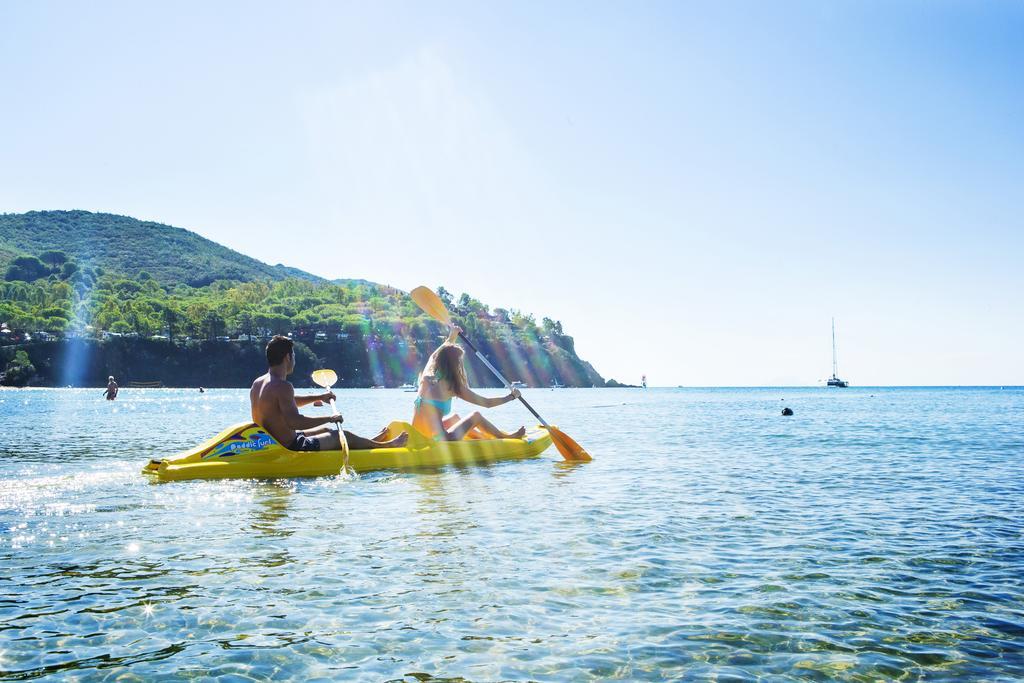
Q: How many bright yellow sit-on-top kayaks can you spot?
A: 1